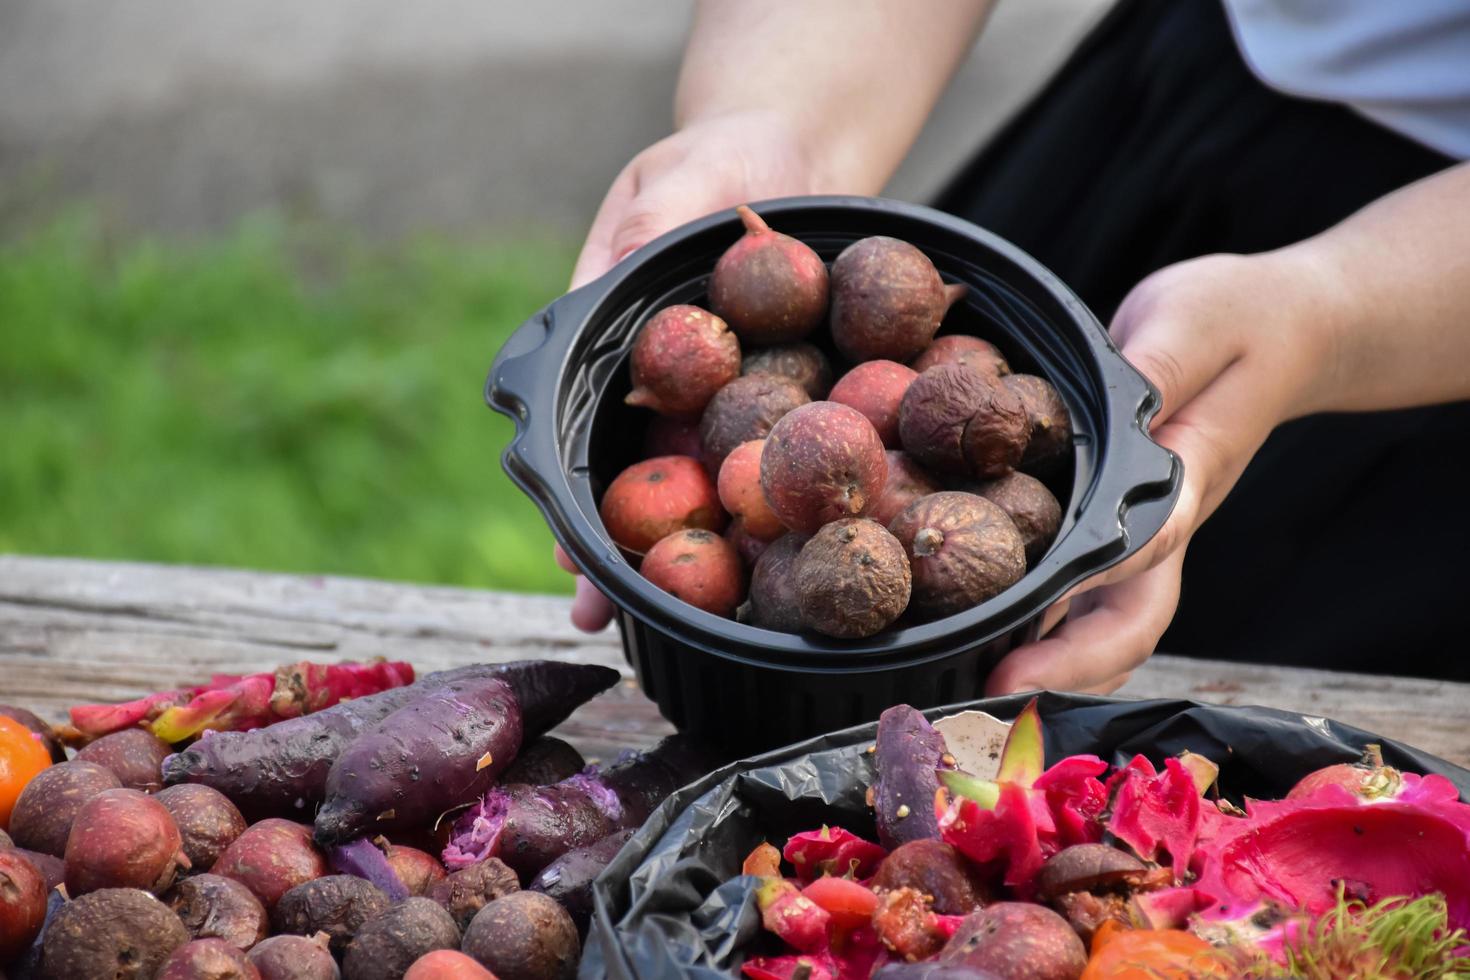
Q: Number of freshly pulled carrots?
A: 0